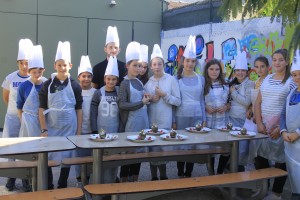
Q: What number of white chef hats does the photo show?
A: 12